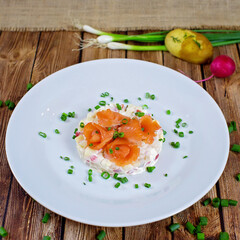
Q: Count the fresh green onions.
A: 3